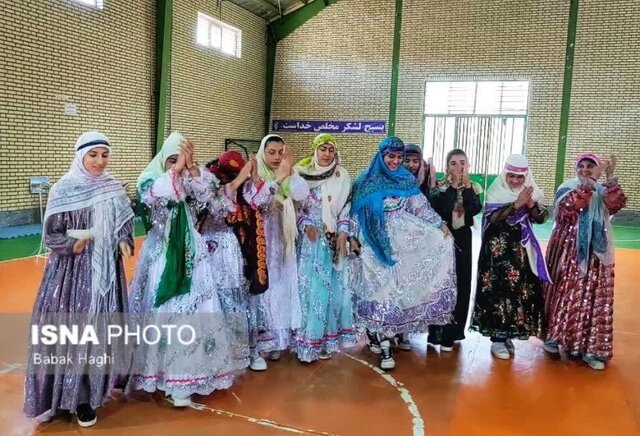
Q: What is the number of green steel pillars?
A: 4